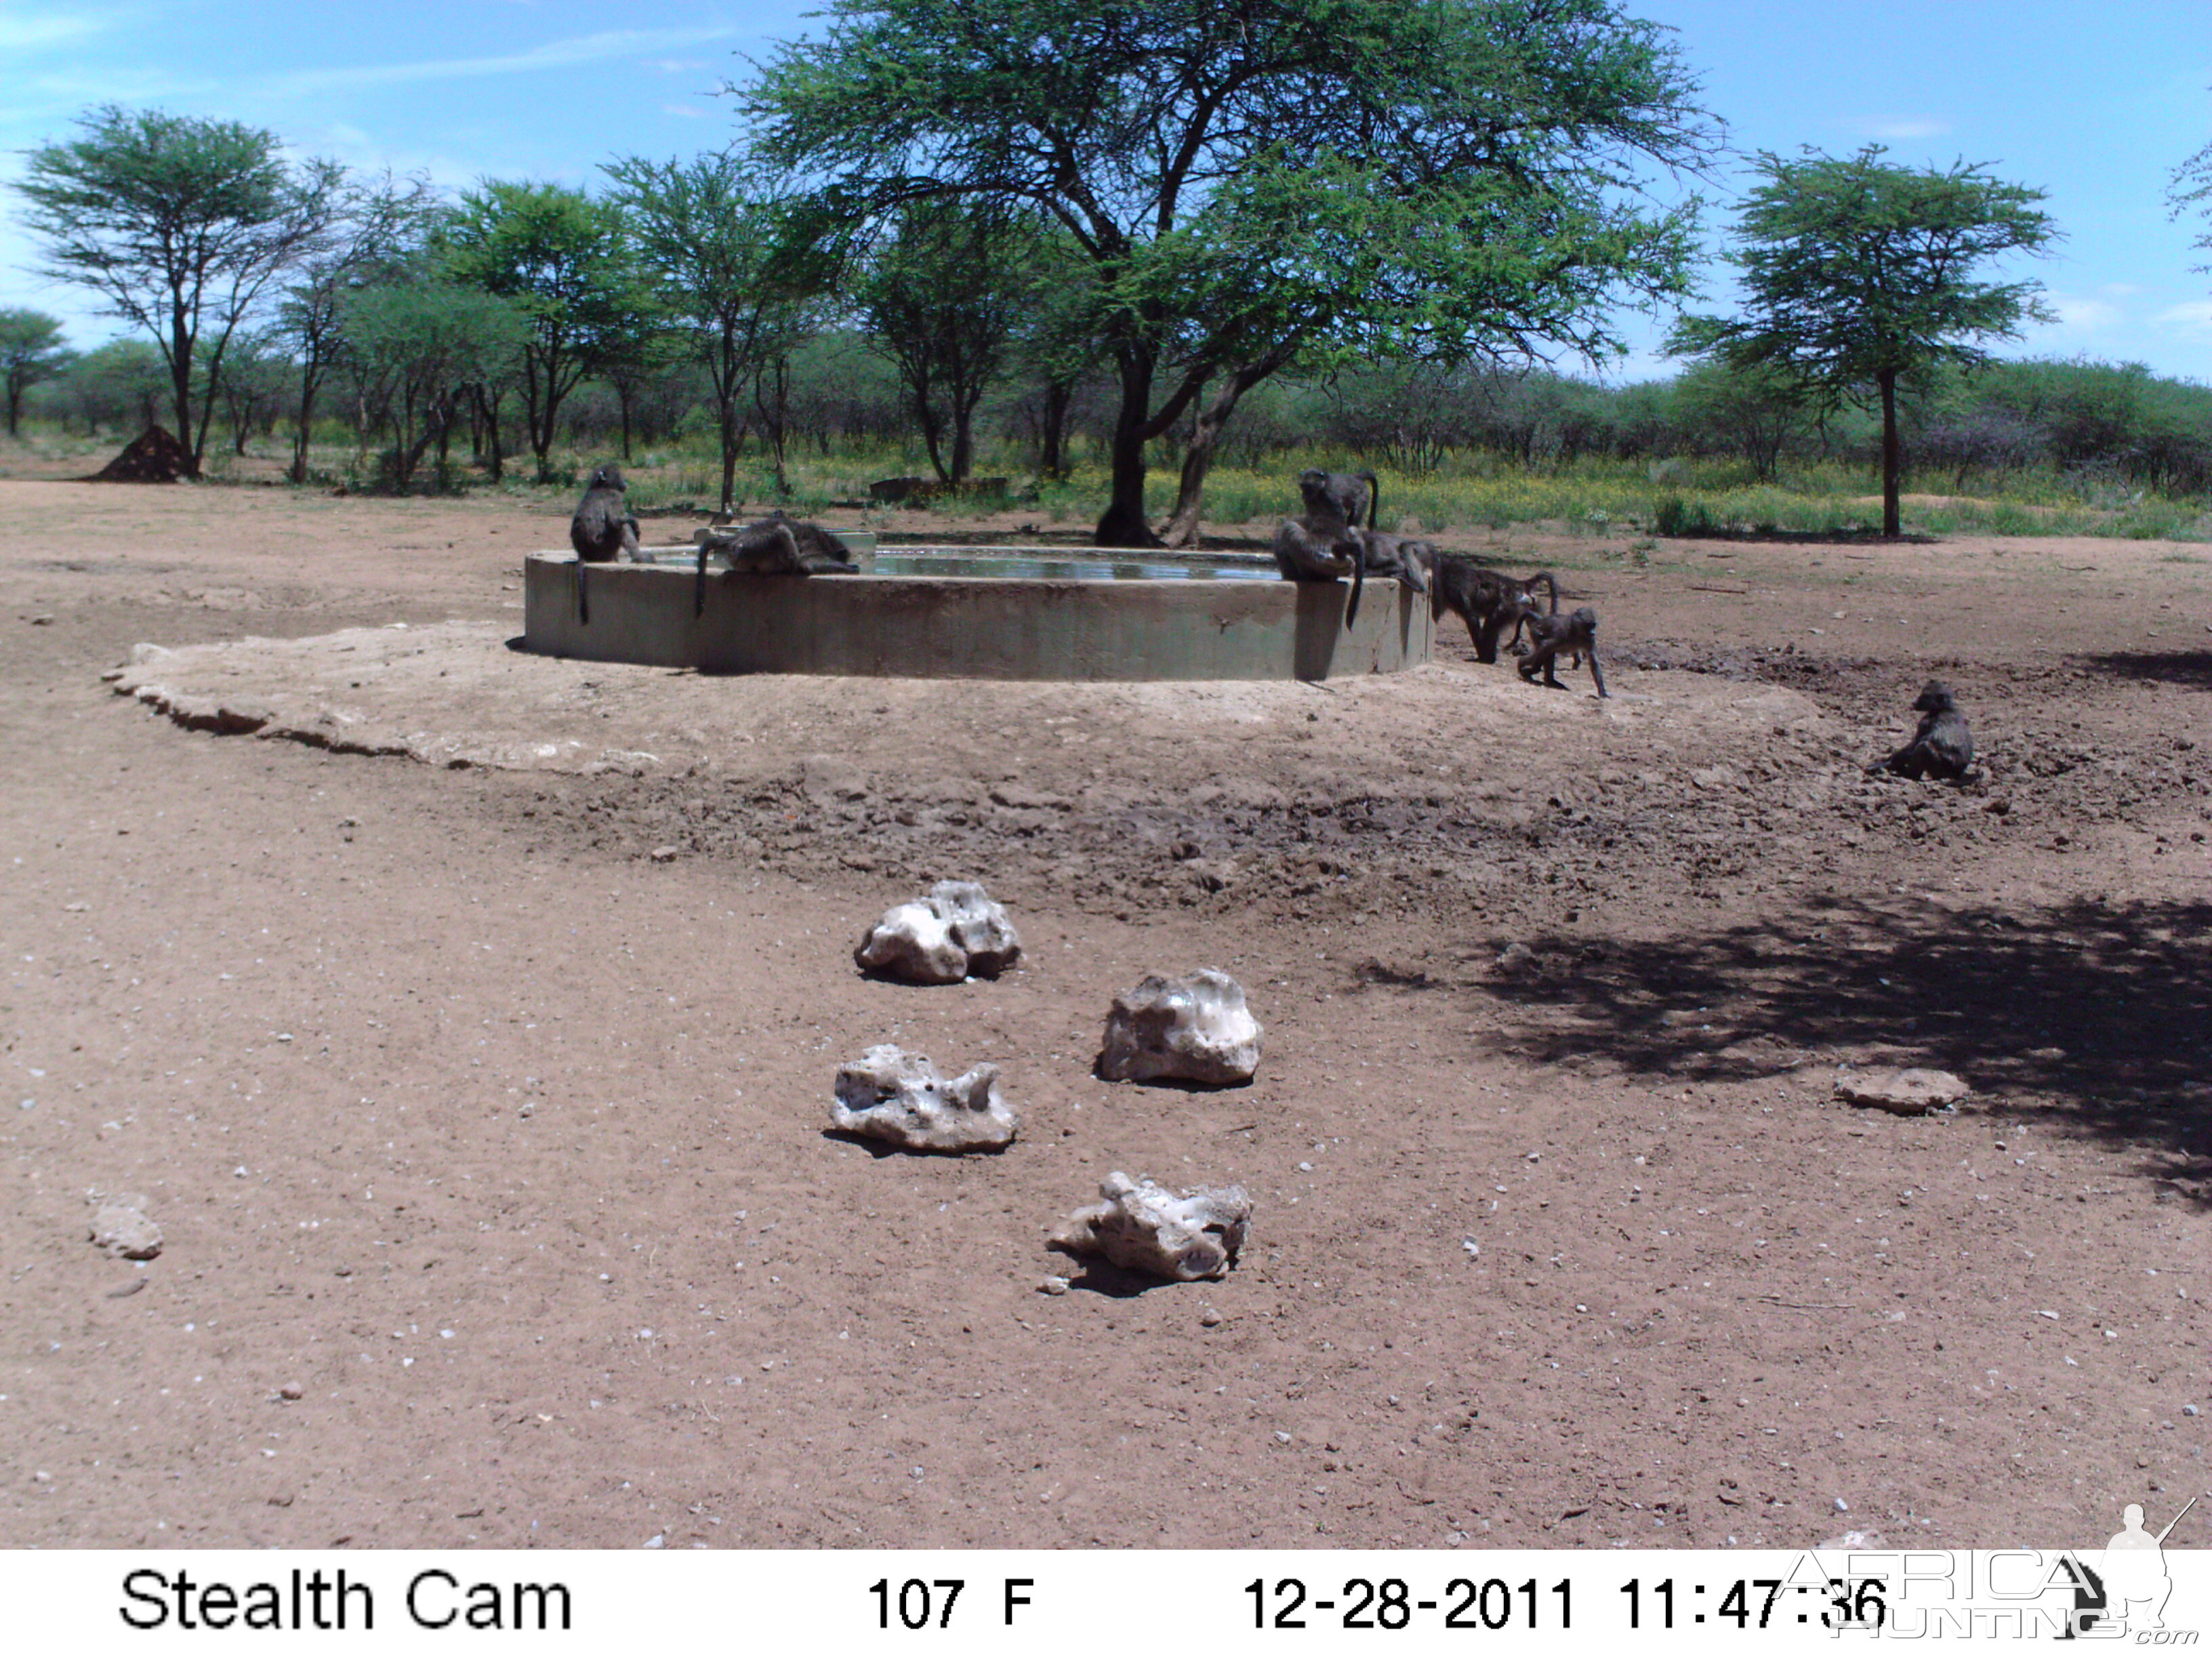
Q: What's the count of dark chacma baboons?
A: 8